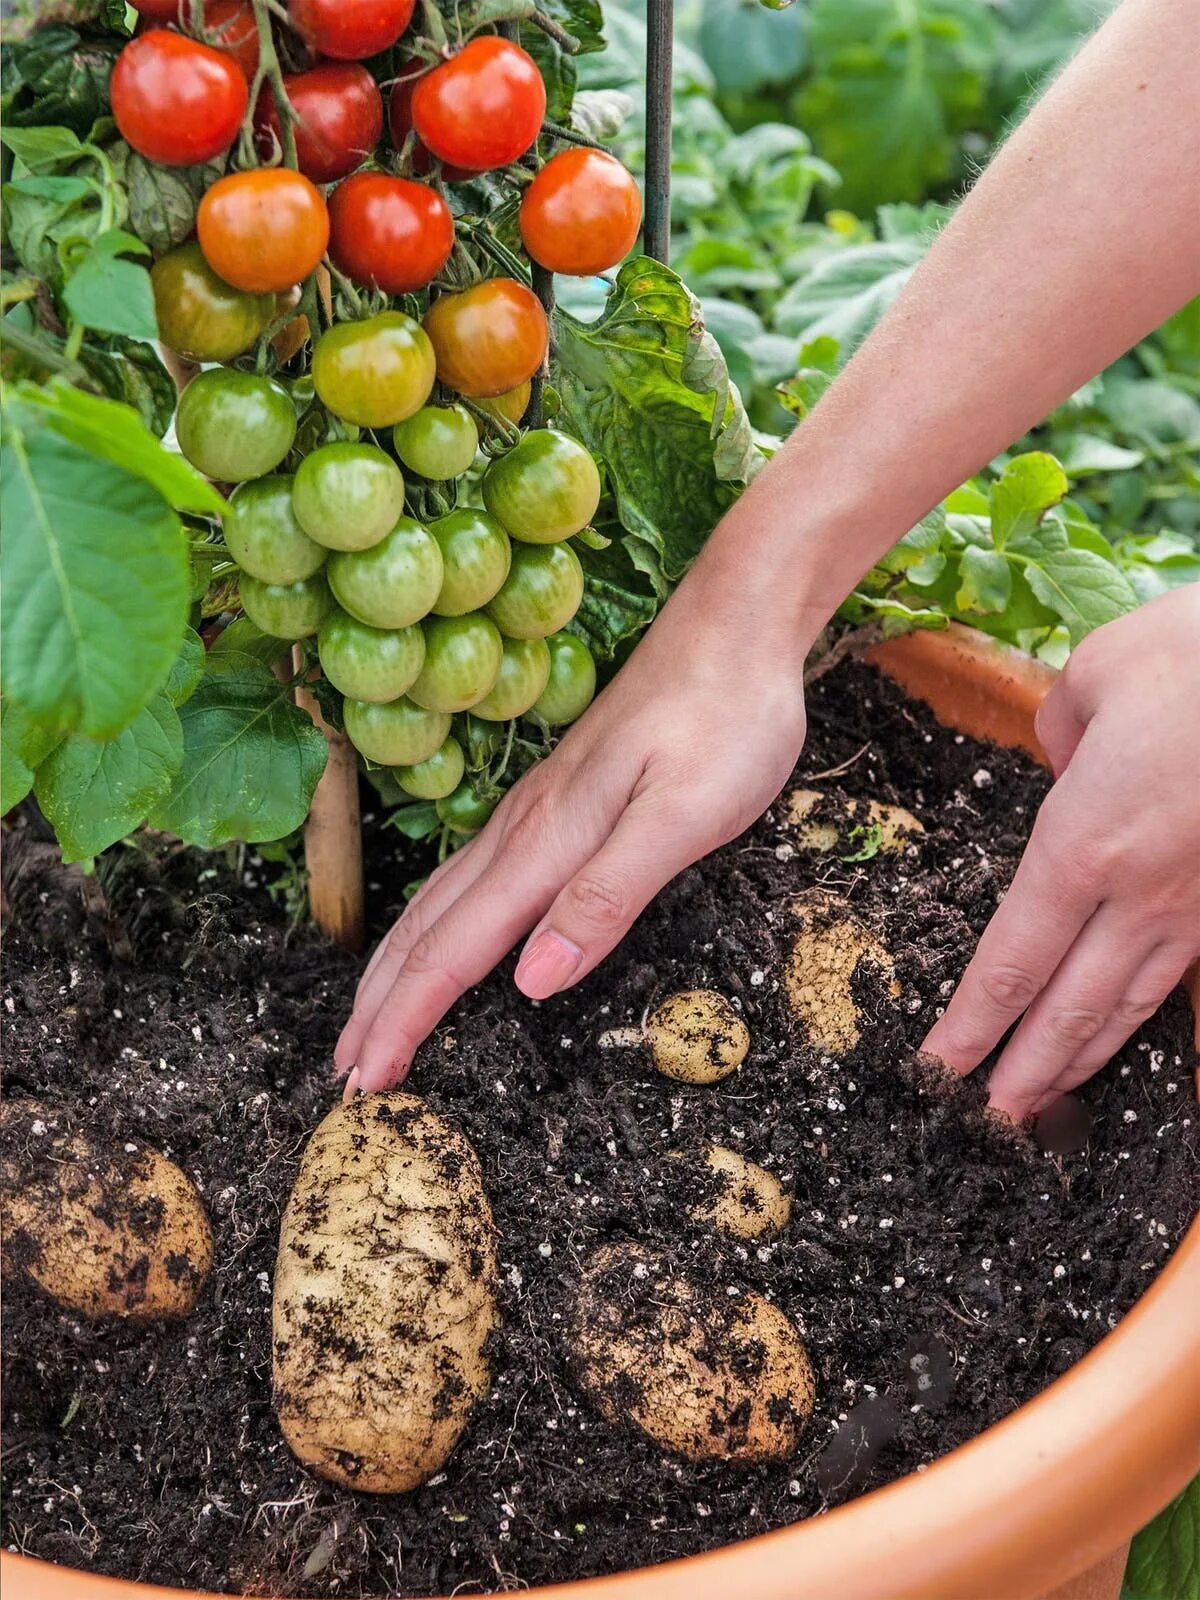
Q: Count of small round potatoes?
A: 2